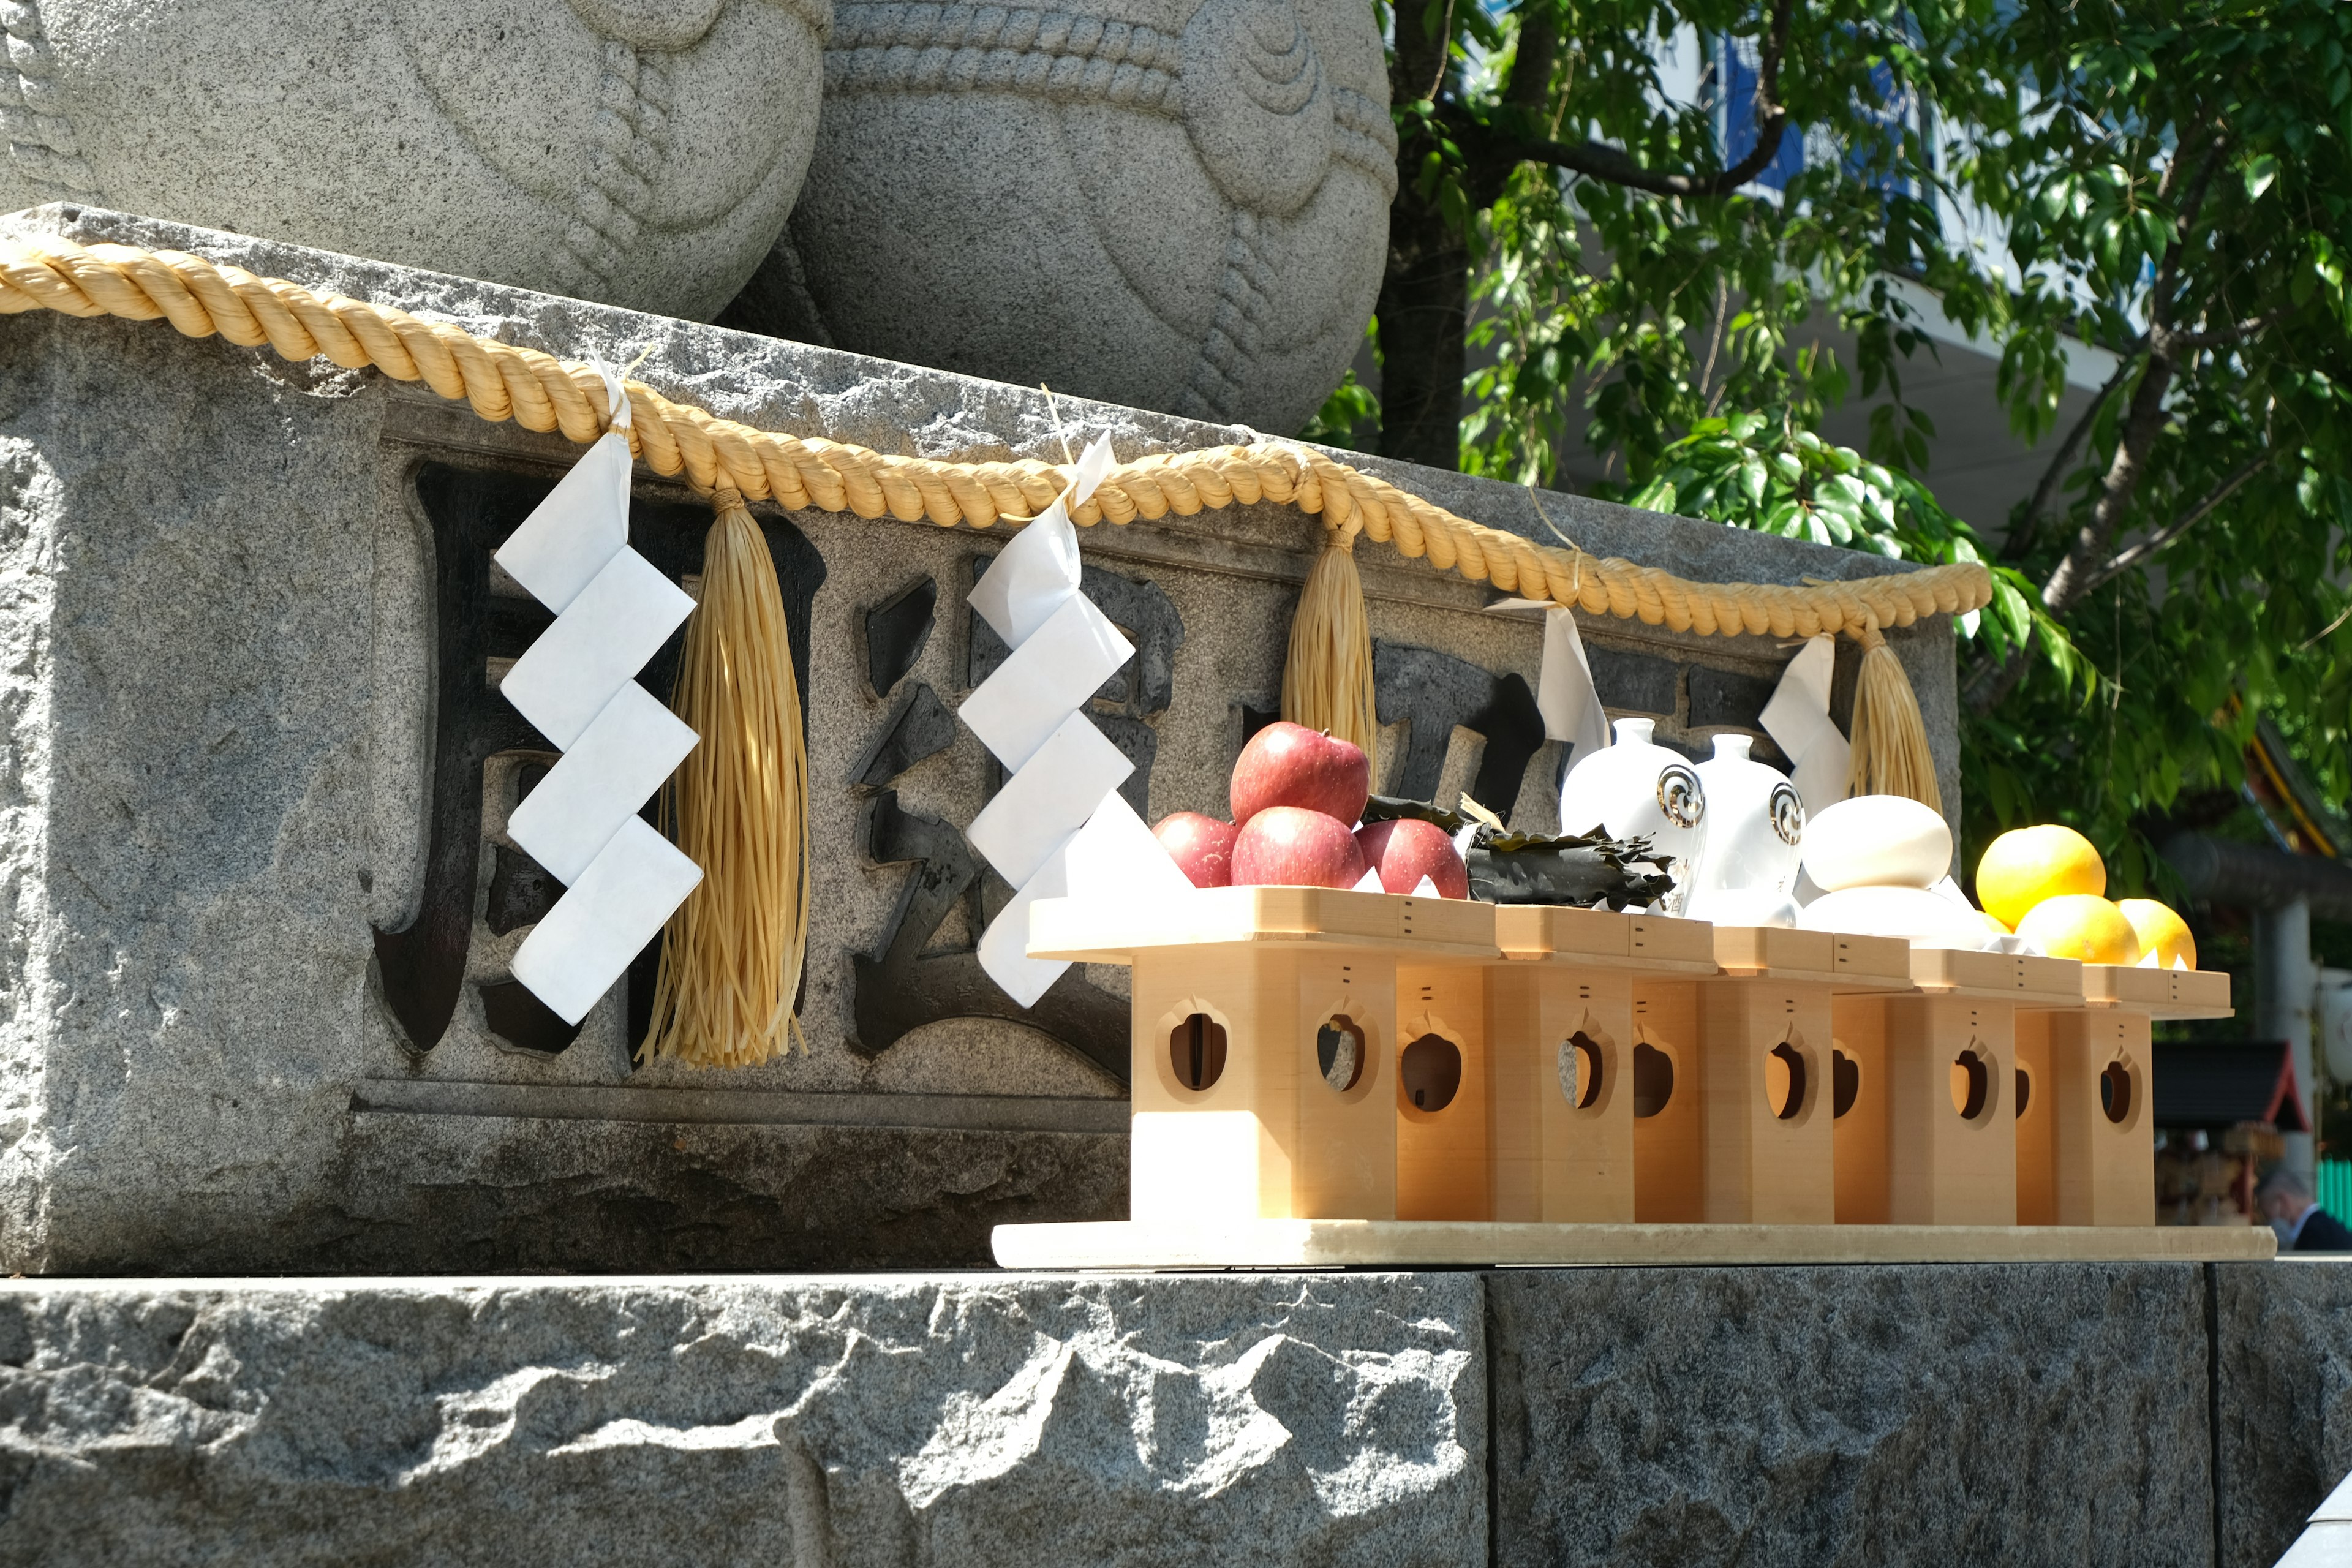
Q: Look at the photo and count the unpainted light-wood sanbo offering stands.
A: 5